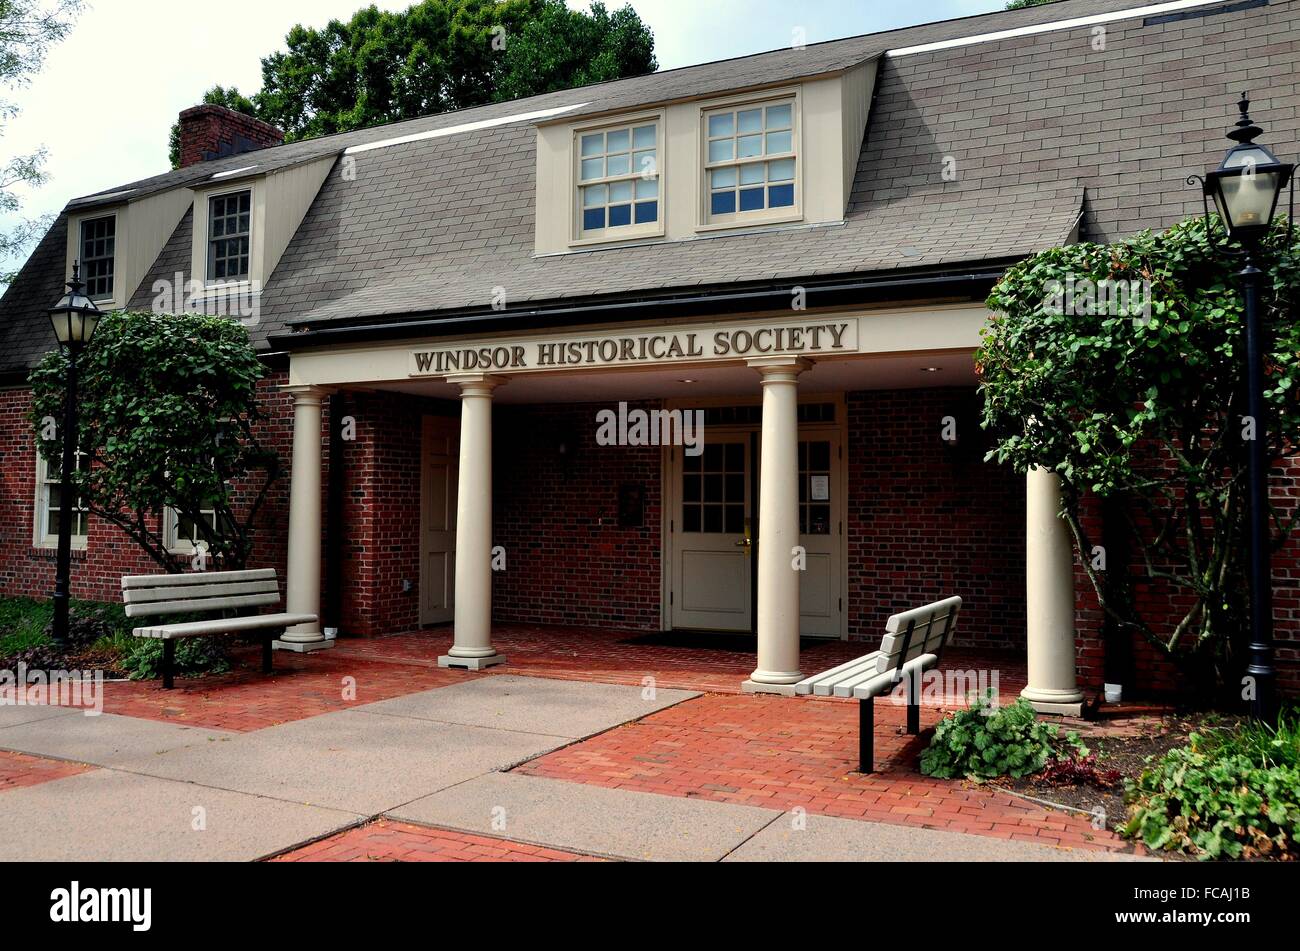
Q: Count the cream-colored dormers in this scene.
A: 3